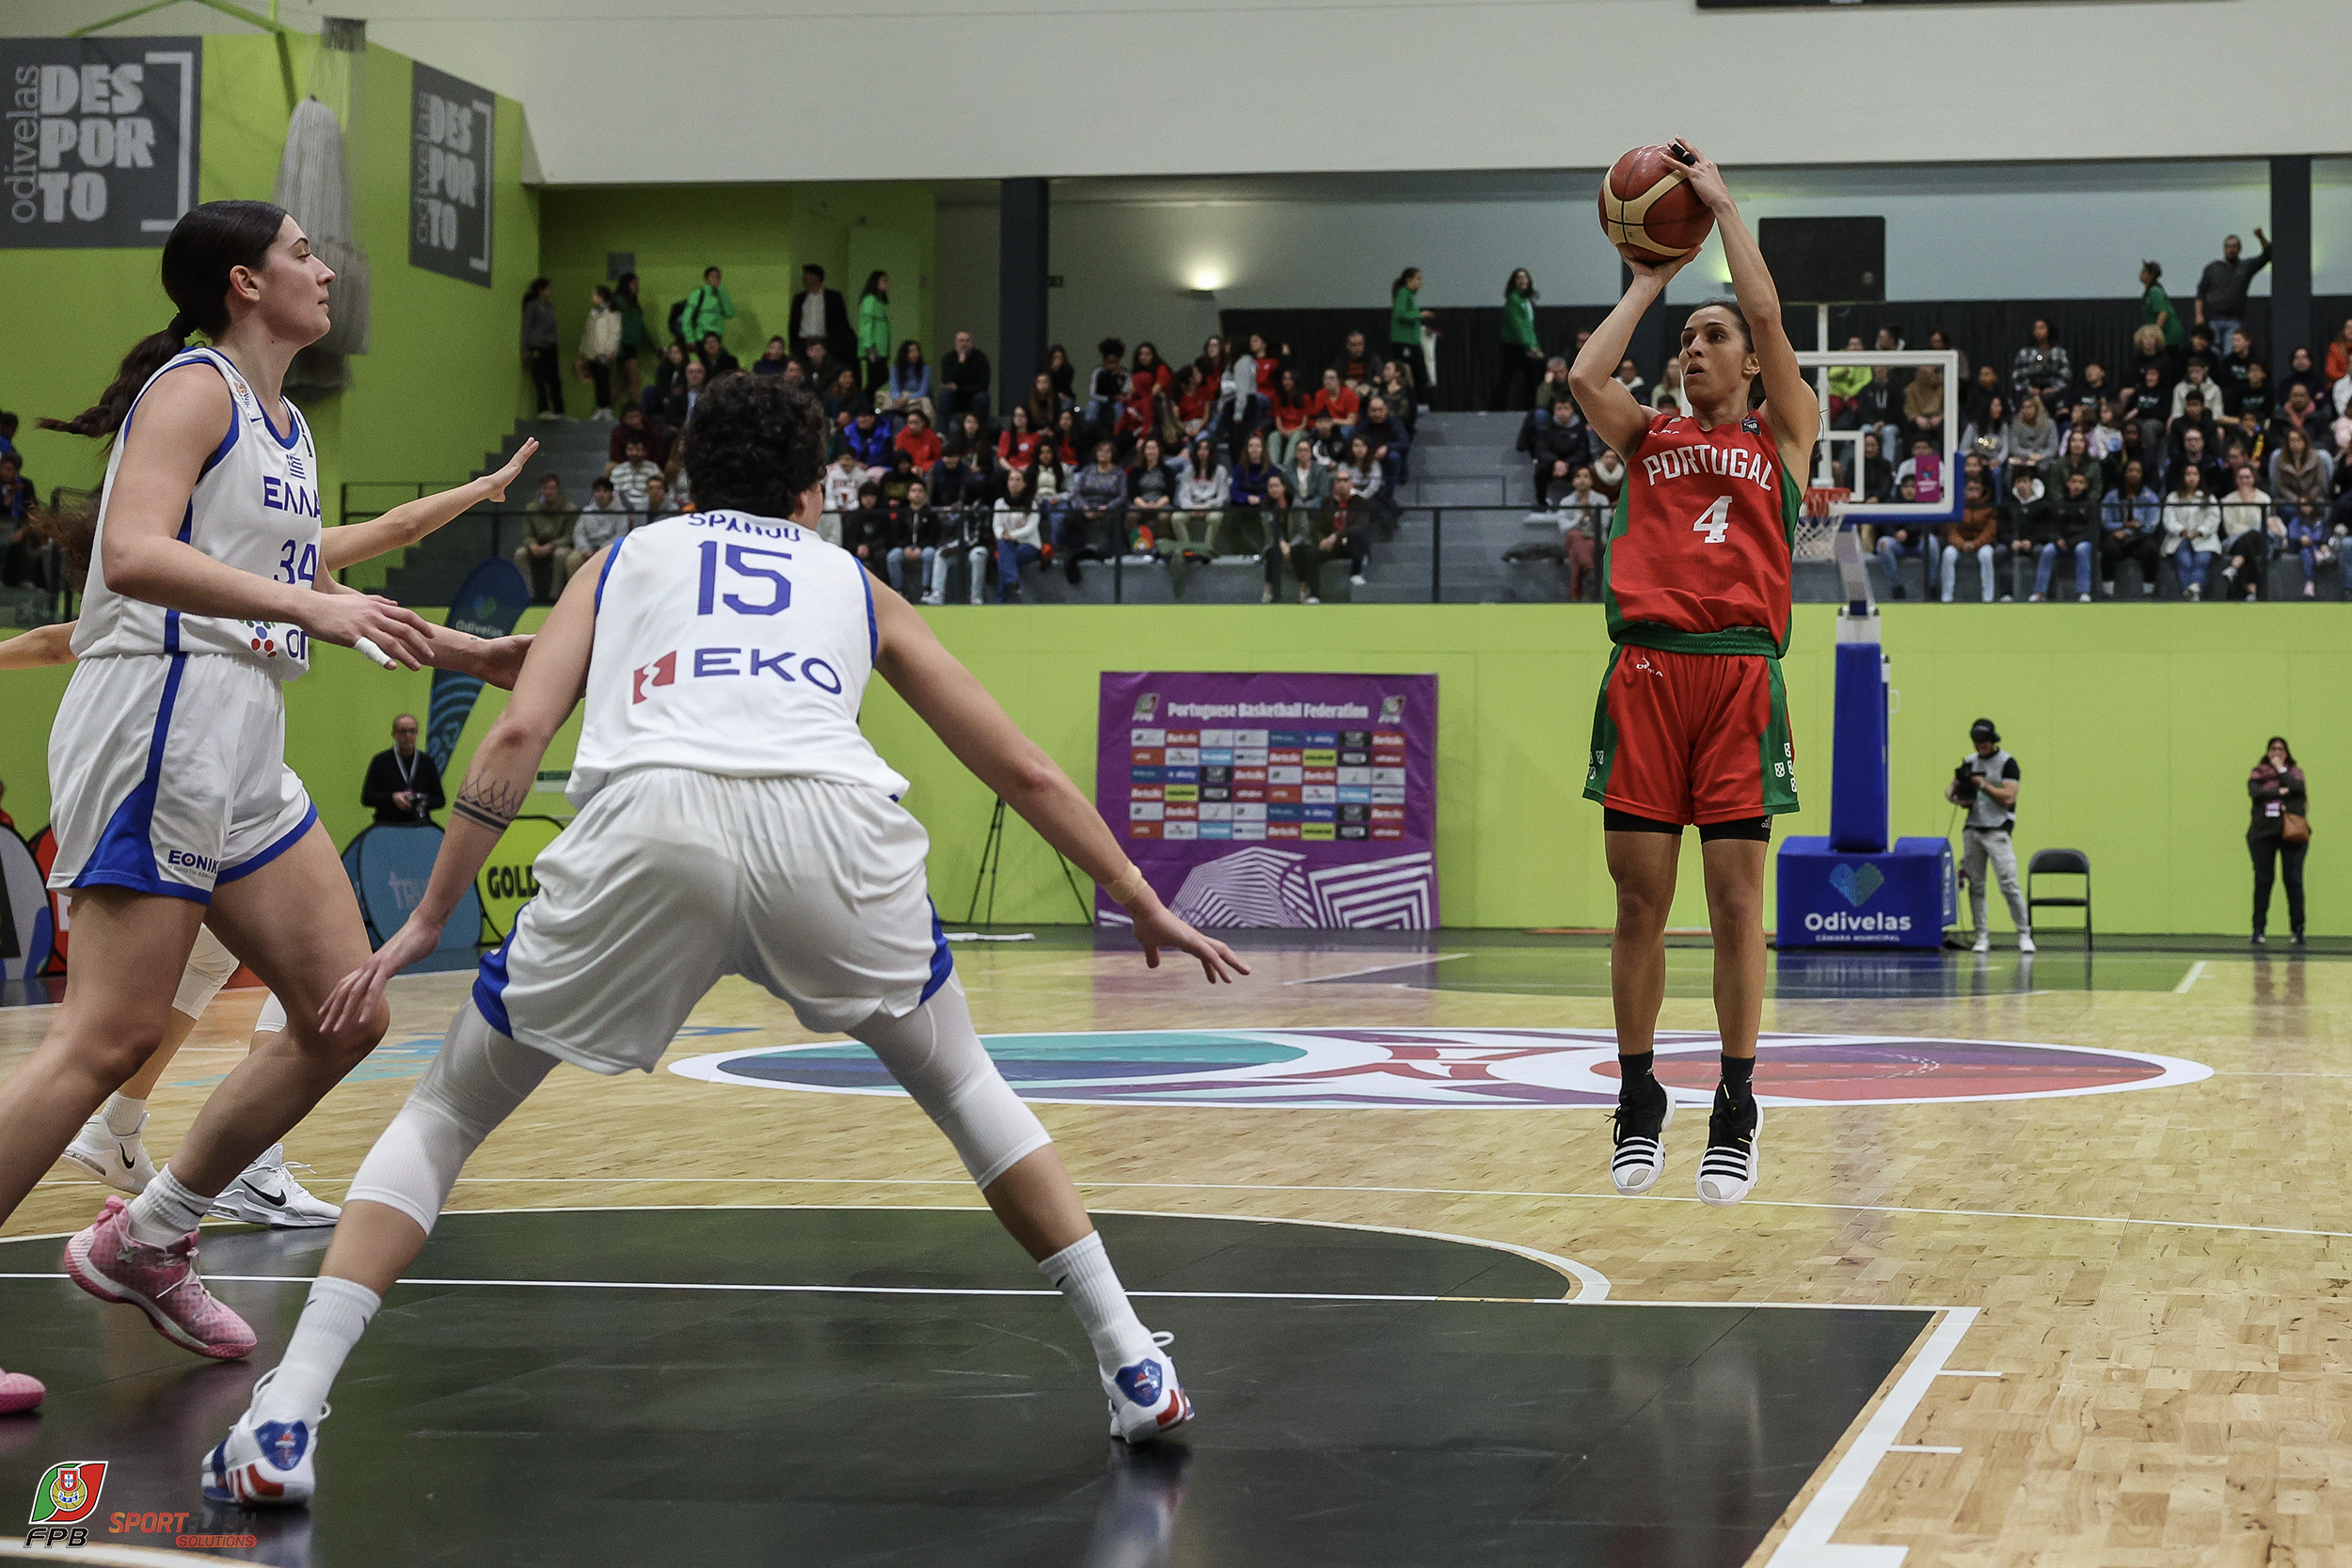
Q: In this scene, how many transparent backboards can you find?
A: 1